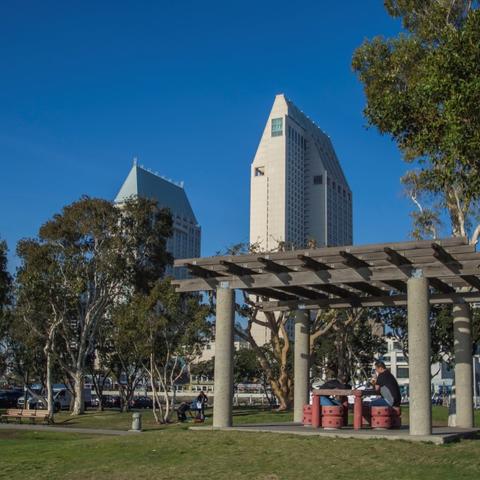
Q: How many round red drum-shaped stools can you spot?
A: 4